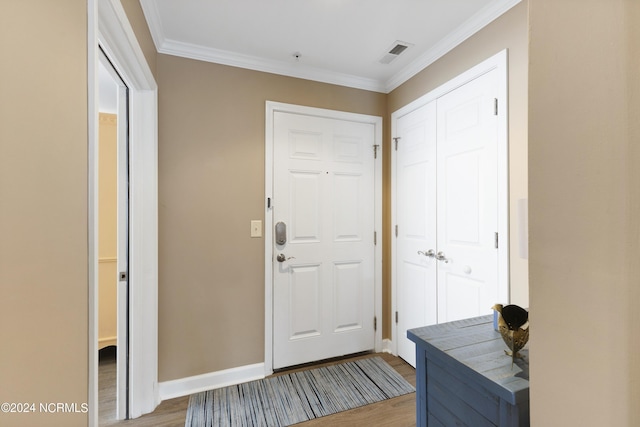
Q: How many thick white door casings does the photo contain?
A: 3